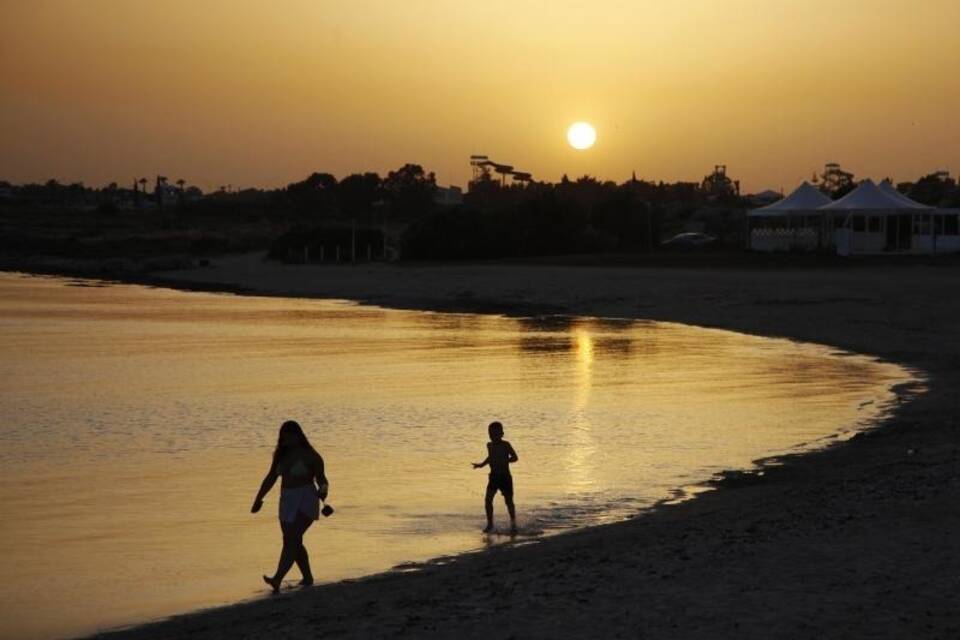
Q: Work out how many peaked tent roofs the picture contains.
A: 3